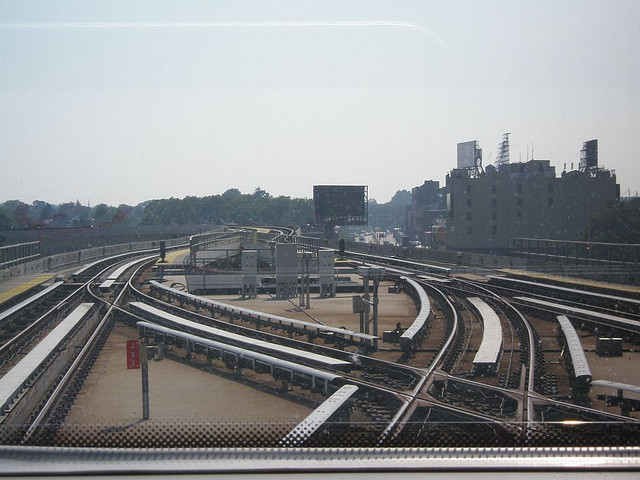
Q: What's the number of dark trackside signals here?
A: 2